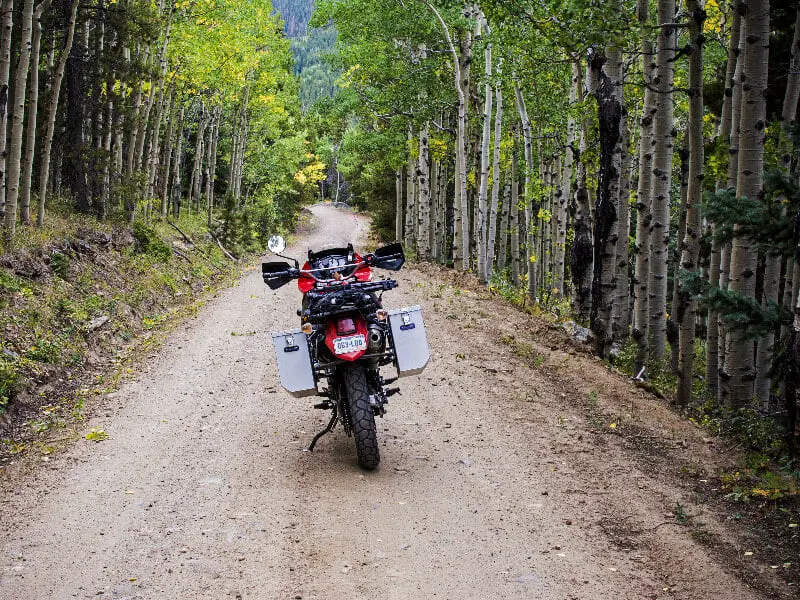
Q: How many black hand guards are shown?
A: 2